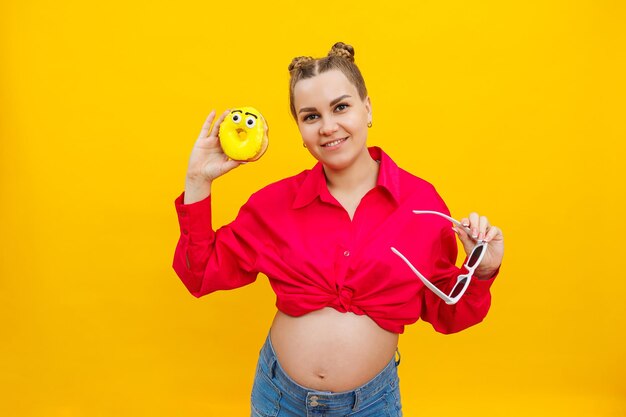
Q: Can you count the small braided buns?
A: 2